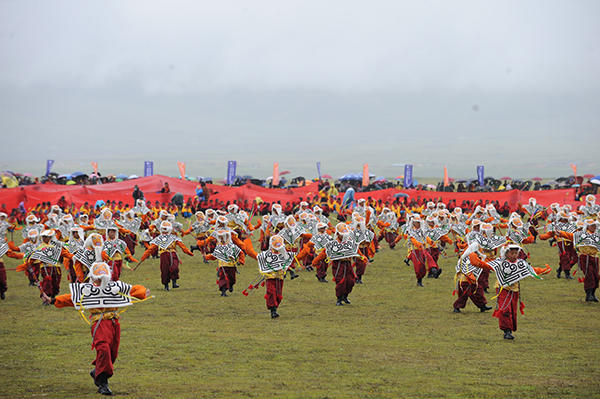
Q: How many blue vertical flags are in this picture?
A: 6